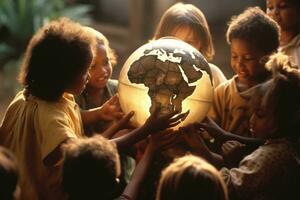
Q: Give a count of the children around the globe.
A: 9